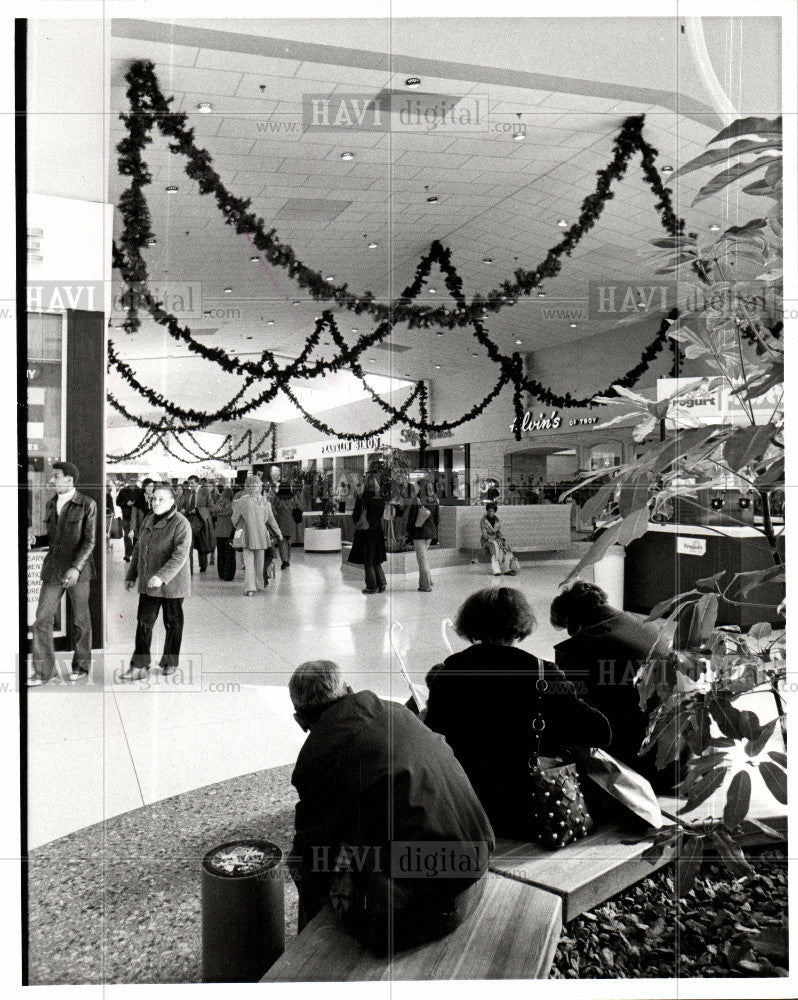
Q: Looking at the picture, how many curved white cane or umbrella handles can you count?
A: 2